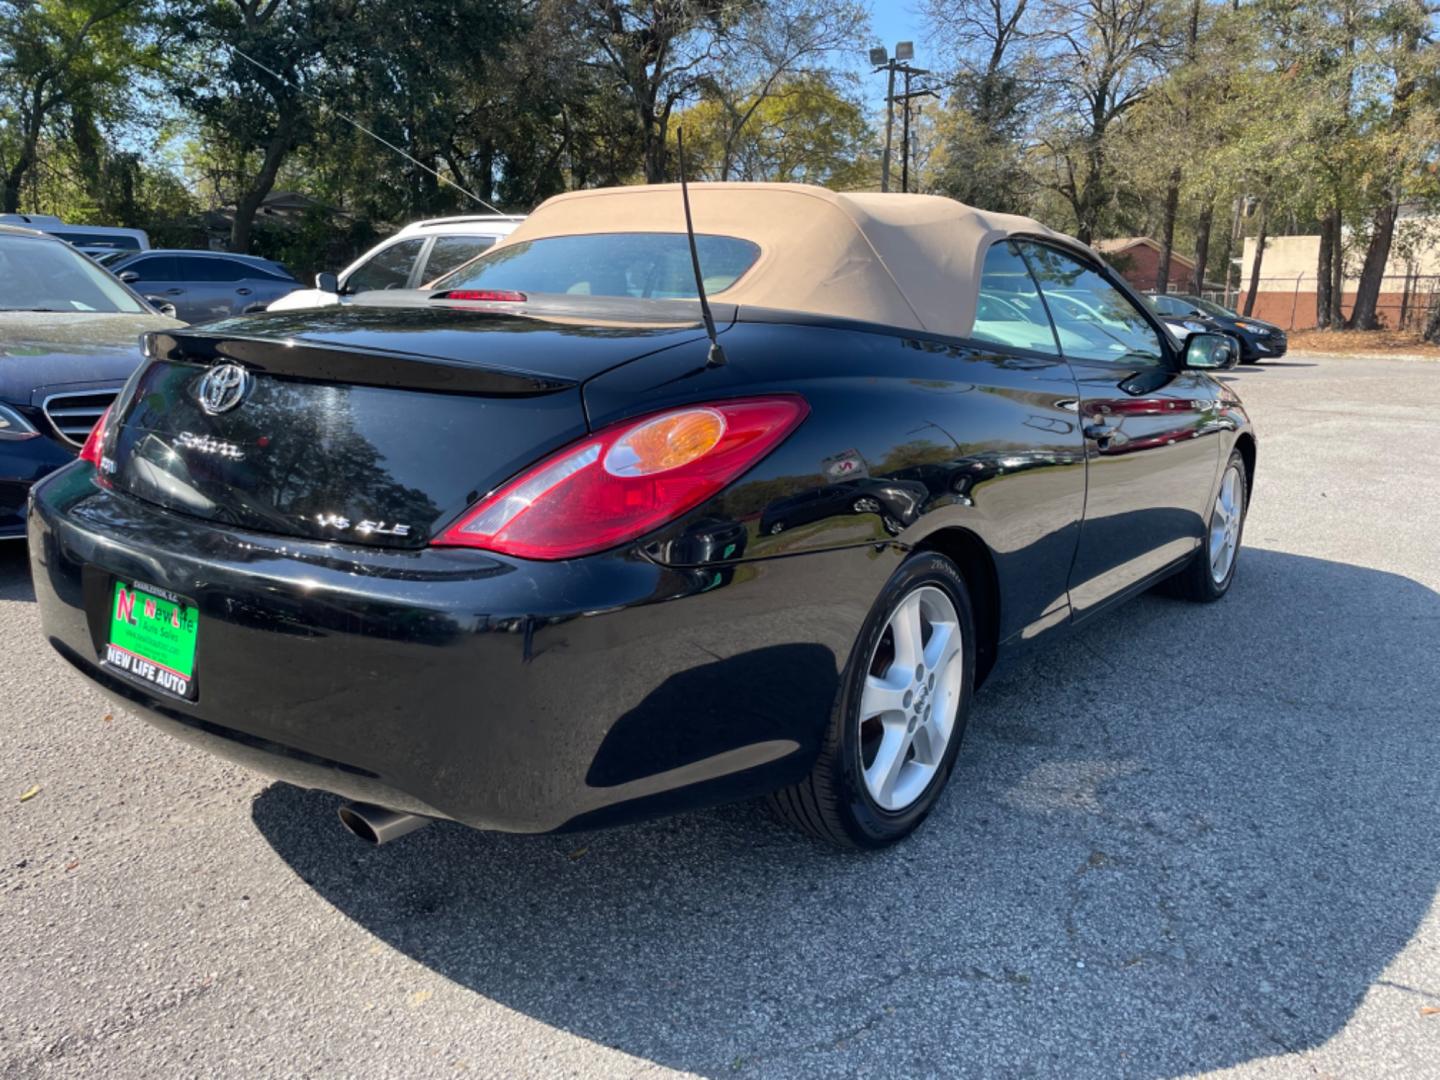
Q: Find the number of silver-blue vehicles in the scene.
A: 1